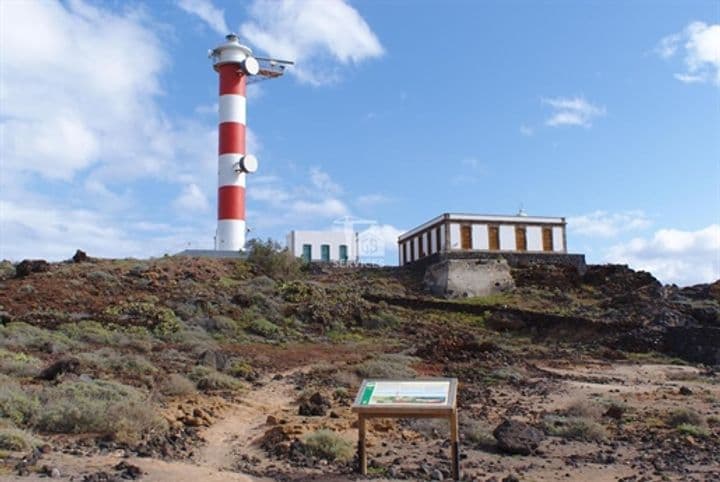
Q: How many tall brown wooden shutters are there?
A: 4